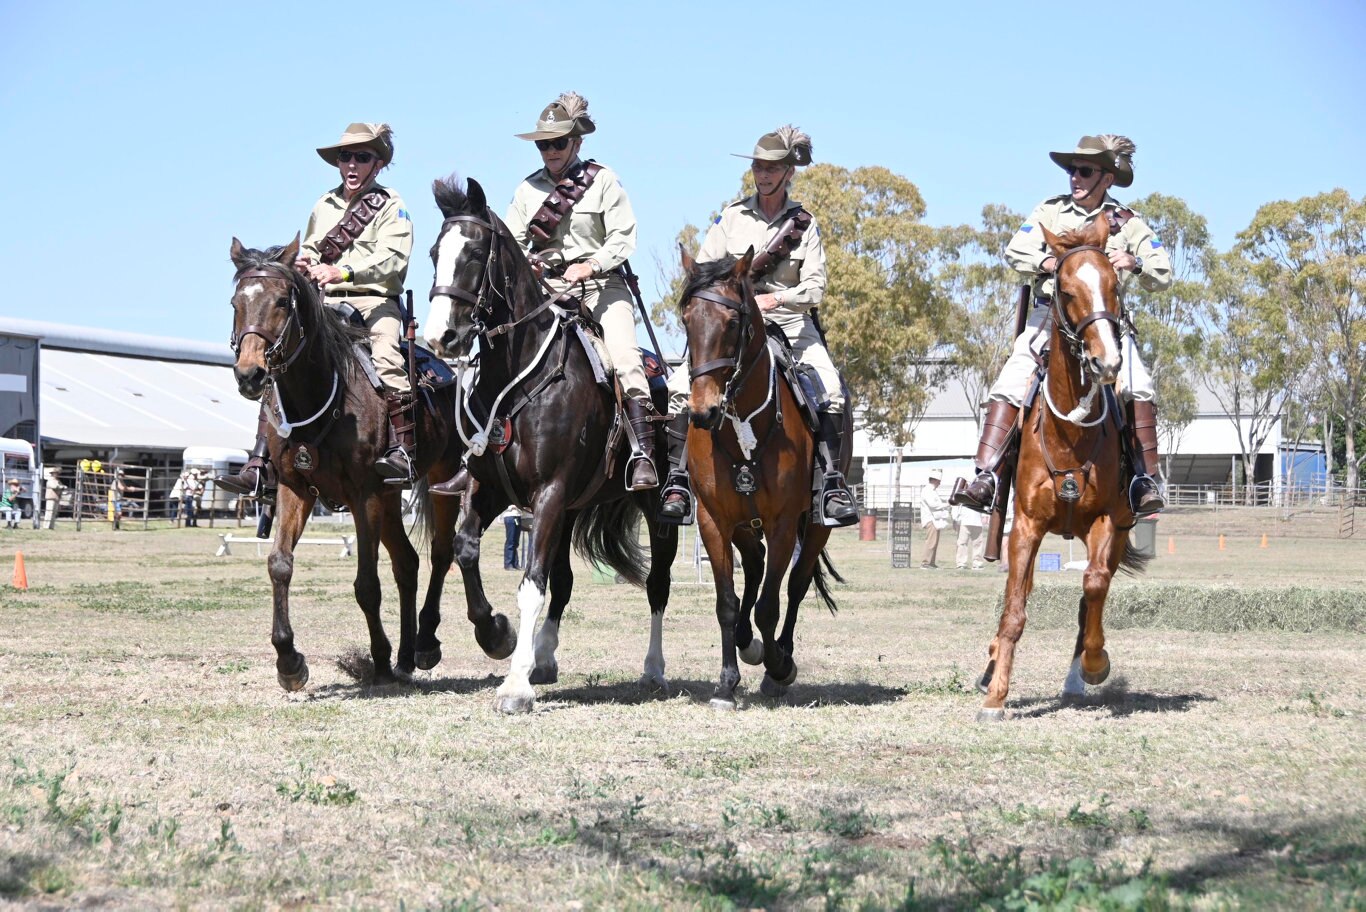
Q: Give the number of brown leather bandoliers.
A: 4